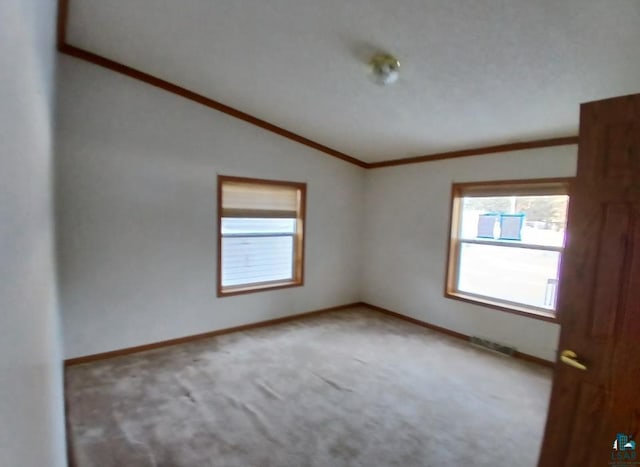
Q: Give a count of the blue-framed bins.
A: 2